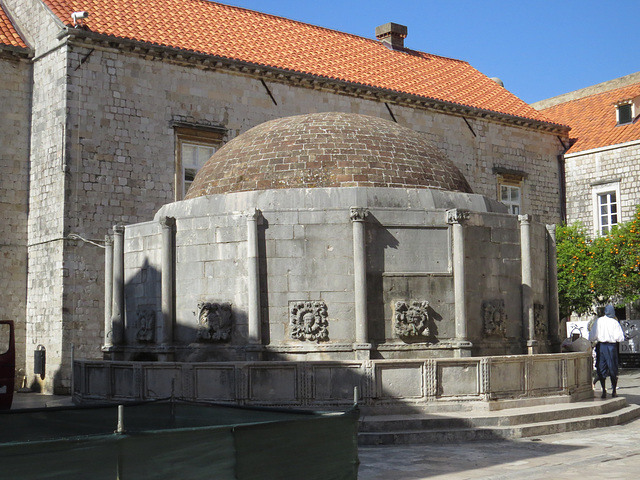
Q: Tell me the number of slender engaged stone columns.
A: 8